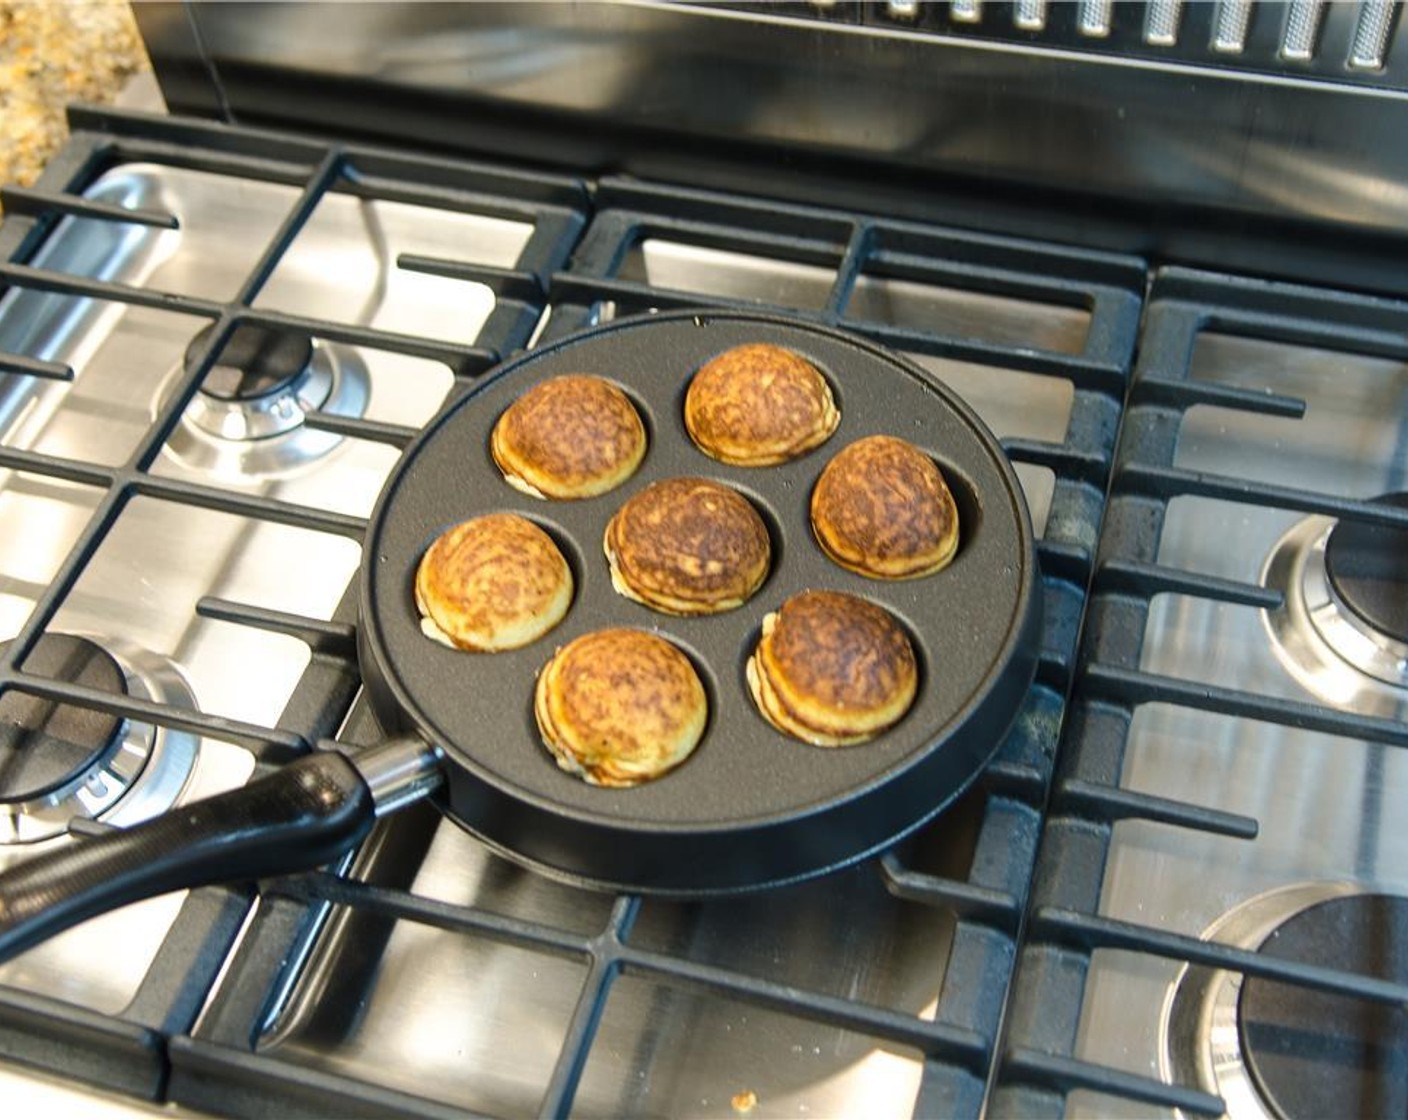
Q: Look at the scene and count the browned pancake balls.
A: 7